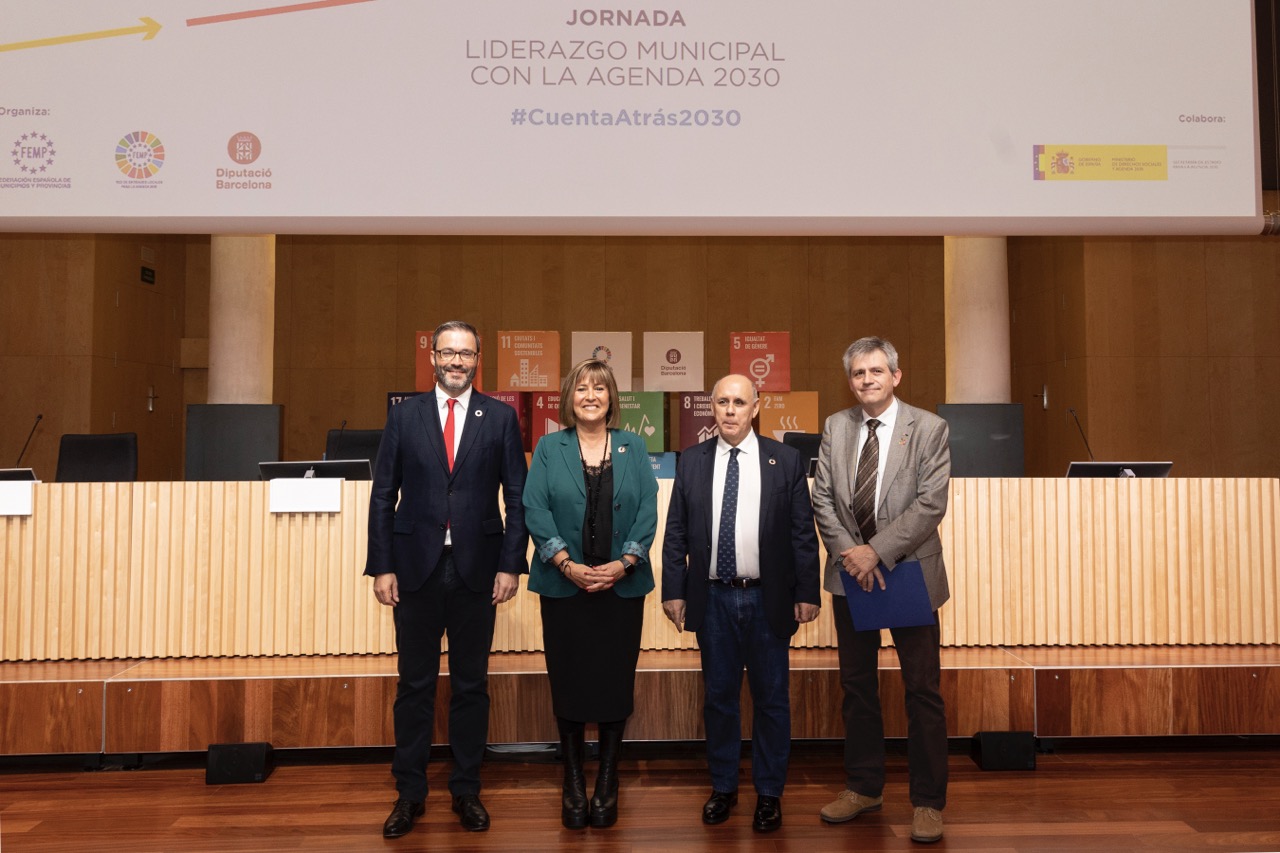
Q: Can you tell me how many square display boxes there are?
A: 12